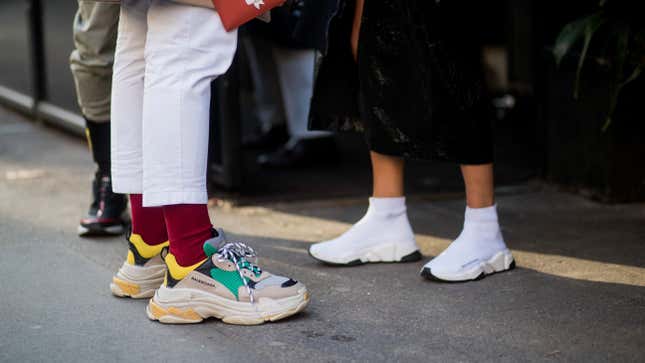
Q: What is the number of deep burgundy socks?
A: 2